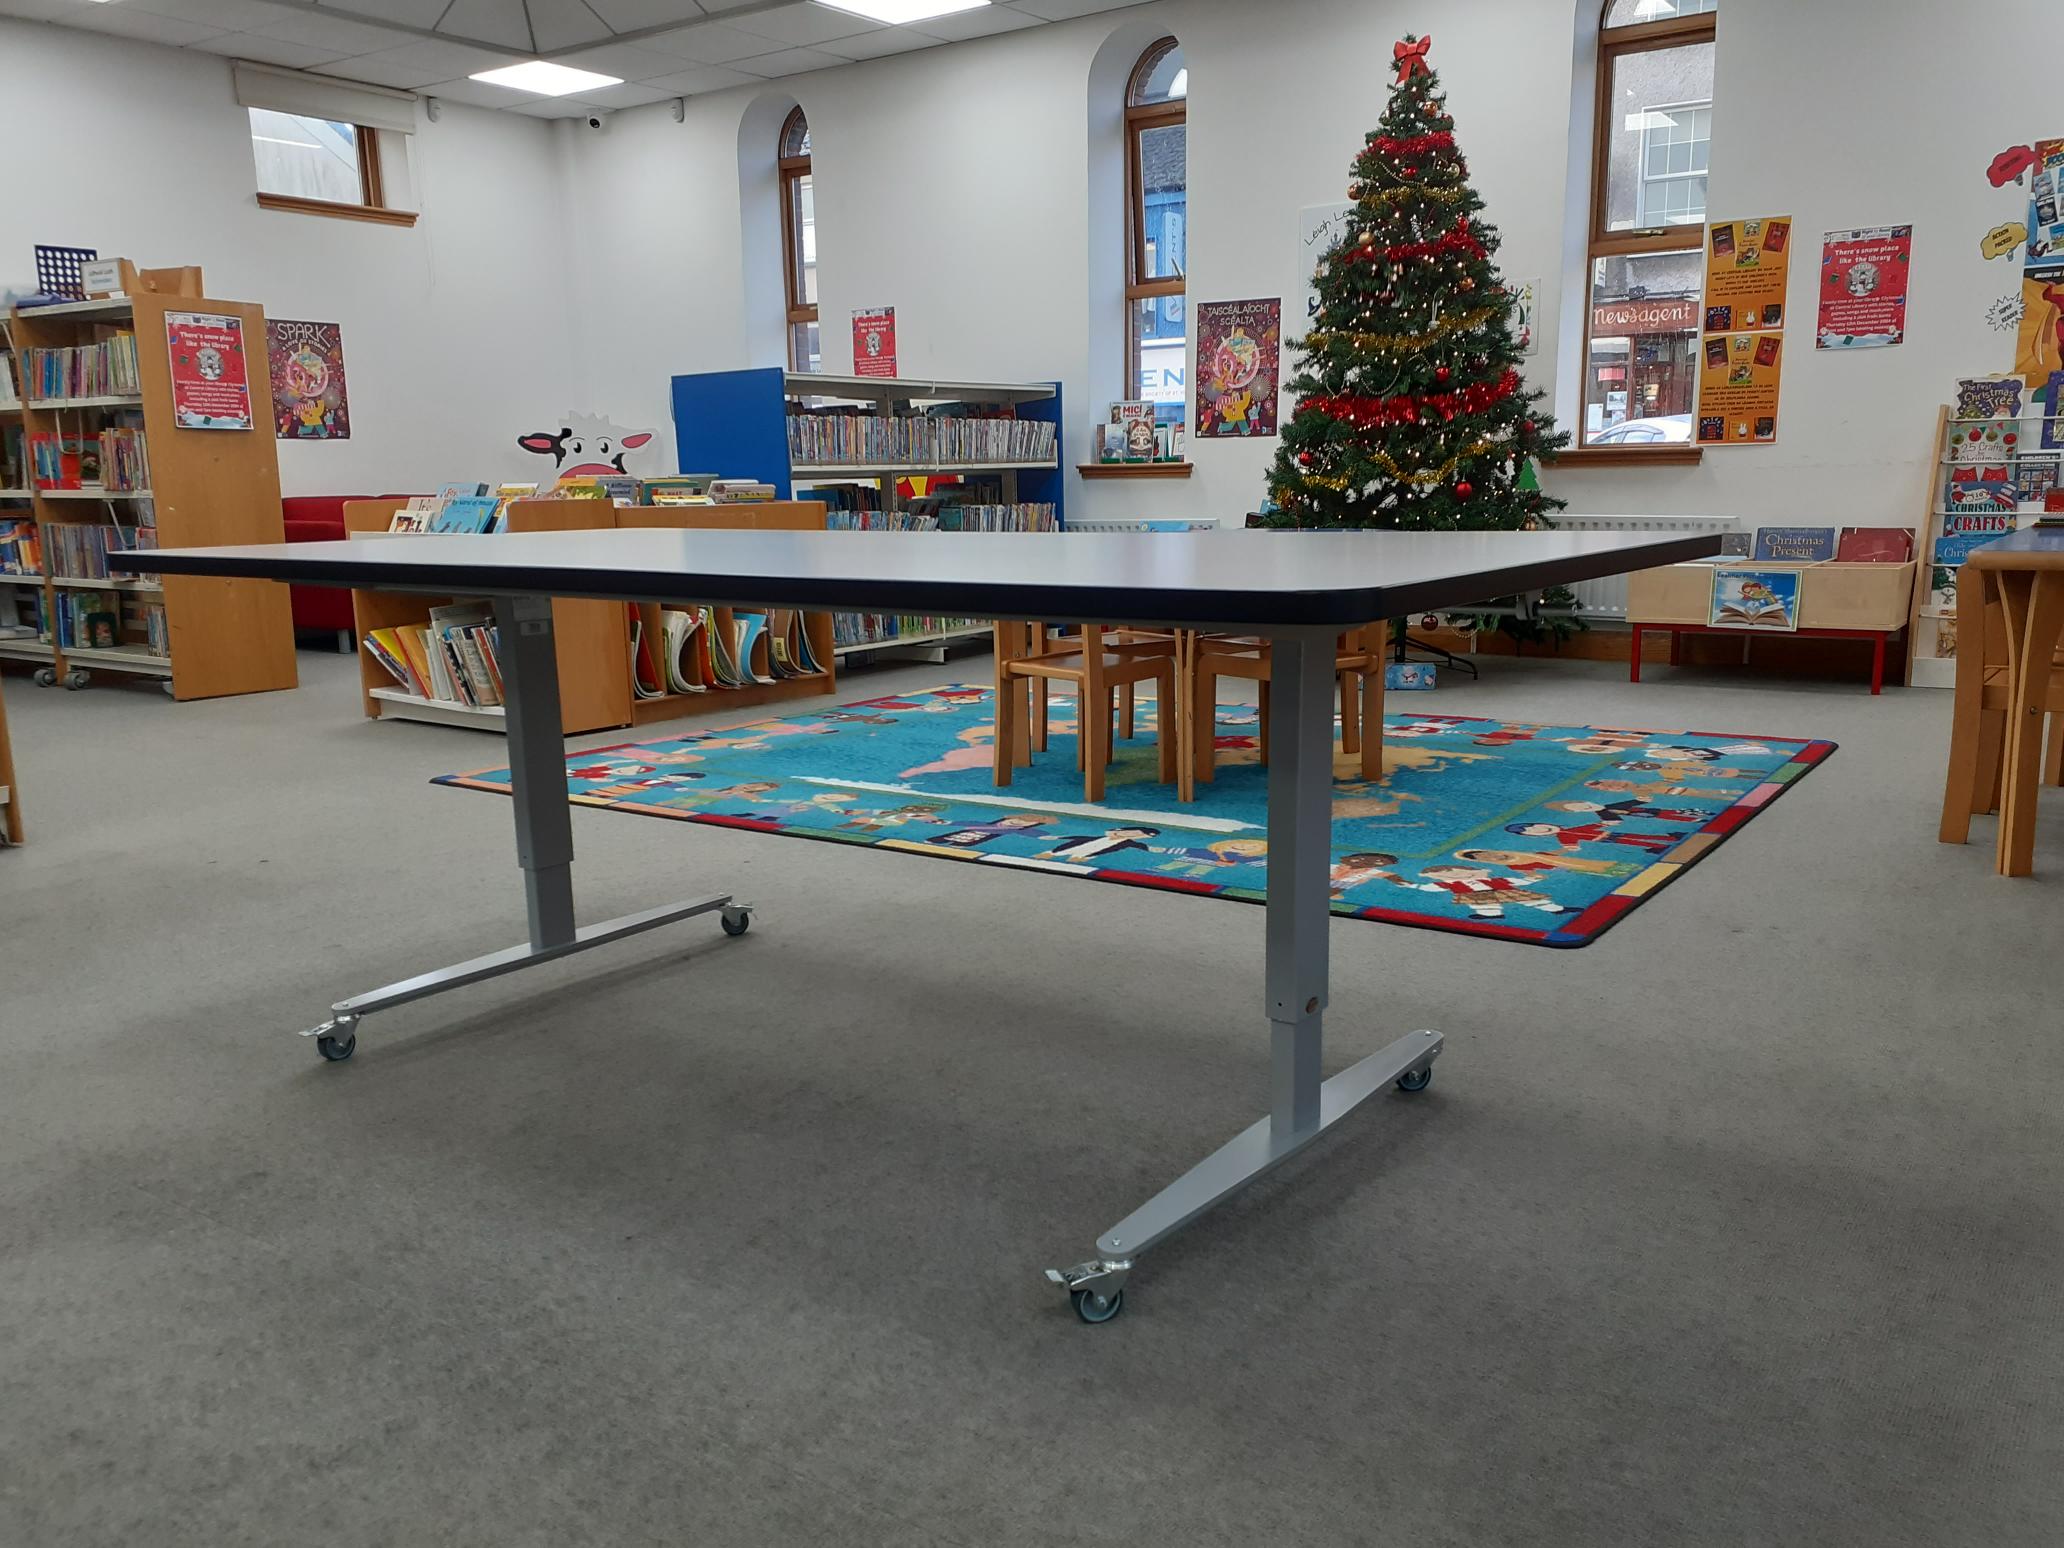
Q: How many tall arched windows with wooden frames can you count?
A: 3